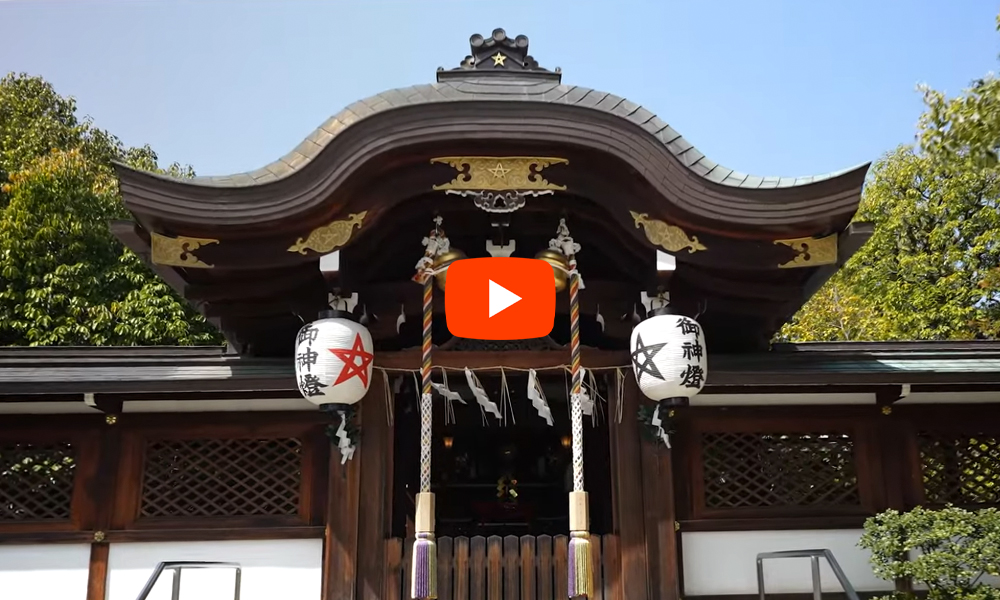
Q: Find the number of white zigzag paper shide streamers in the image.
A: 6